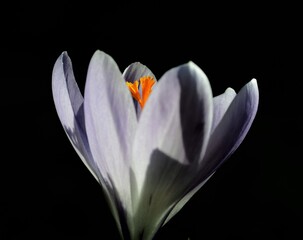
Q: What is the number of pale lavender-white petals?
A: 6